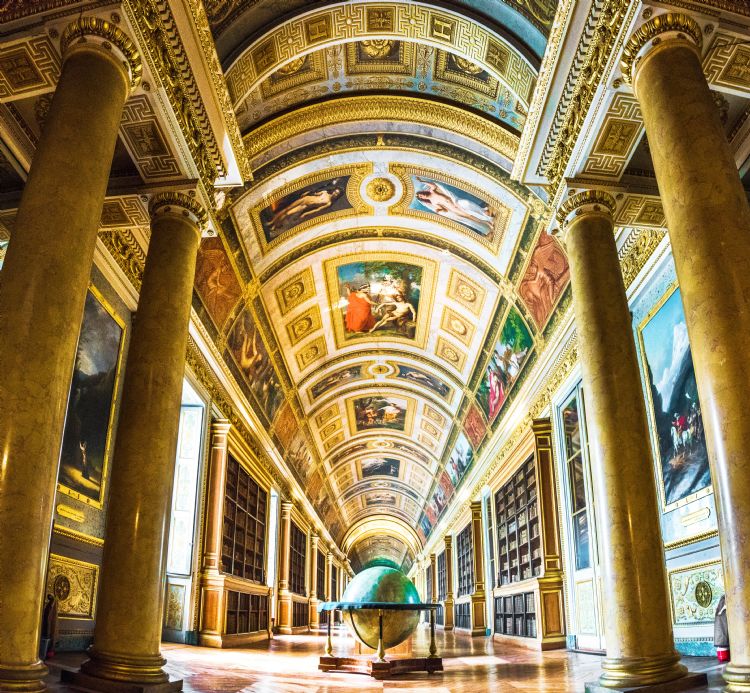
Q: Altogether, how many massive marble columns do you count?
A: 4